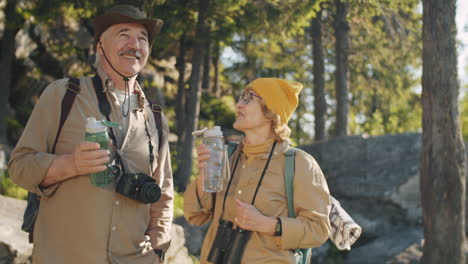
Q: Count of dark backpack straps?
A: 2